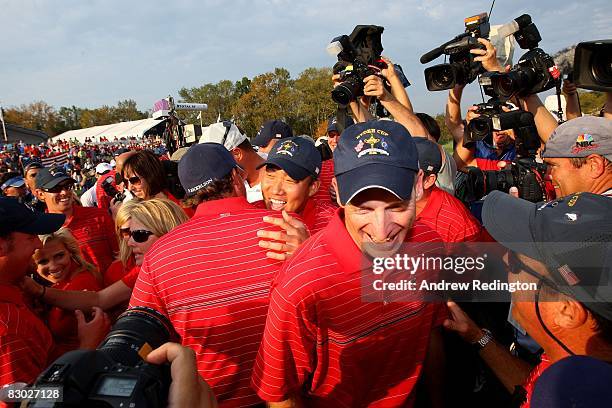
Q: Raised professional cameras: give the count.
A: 5